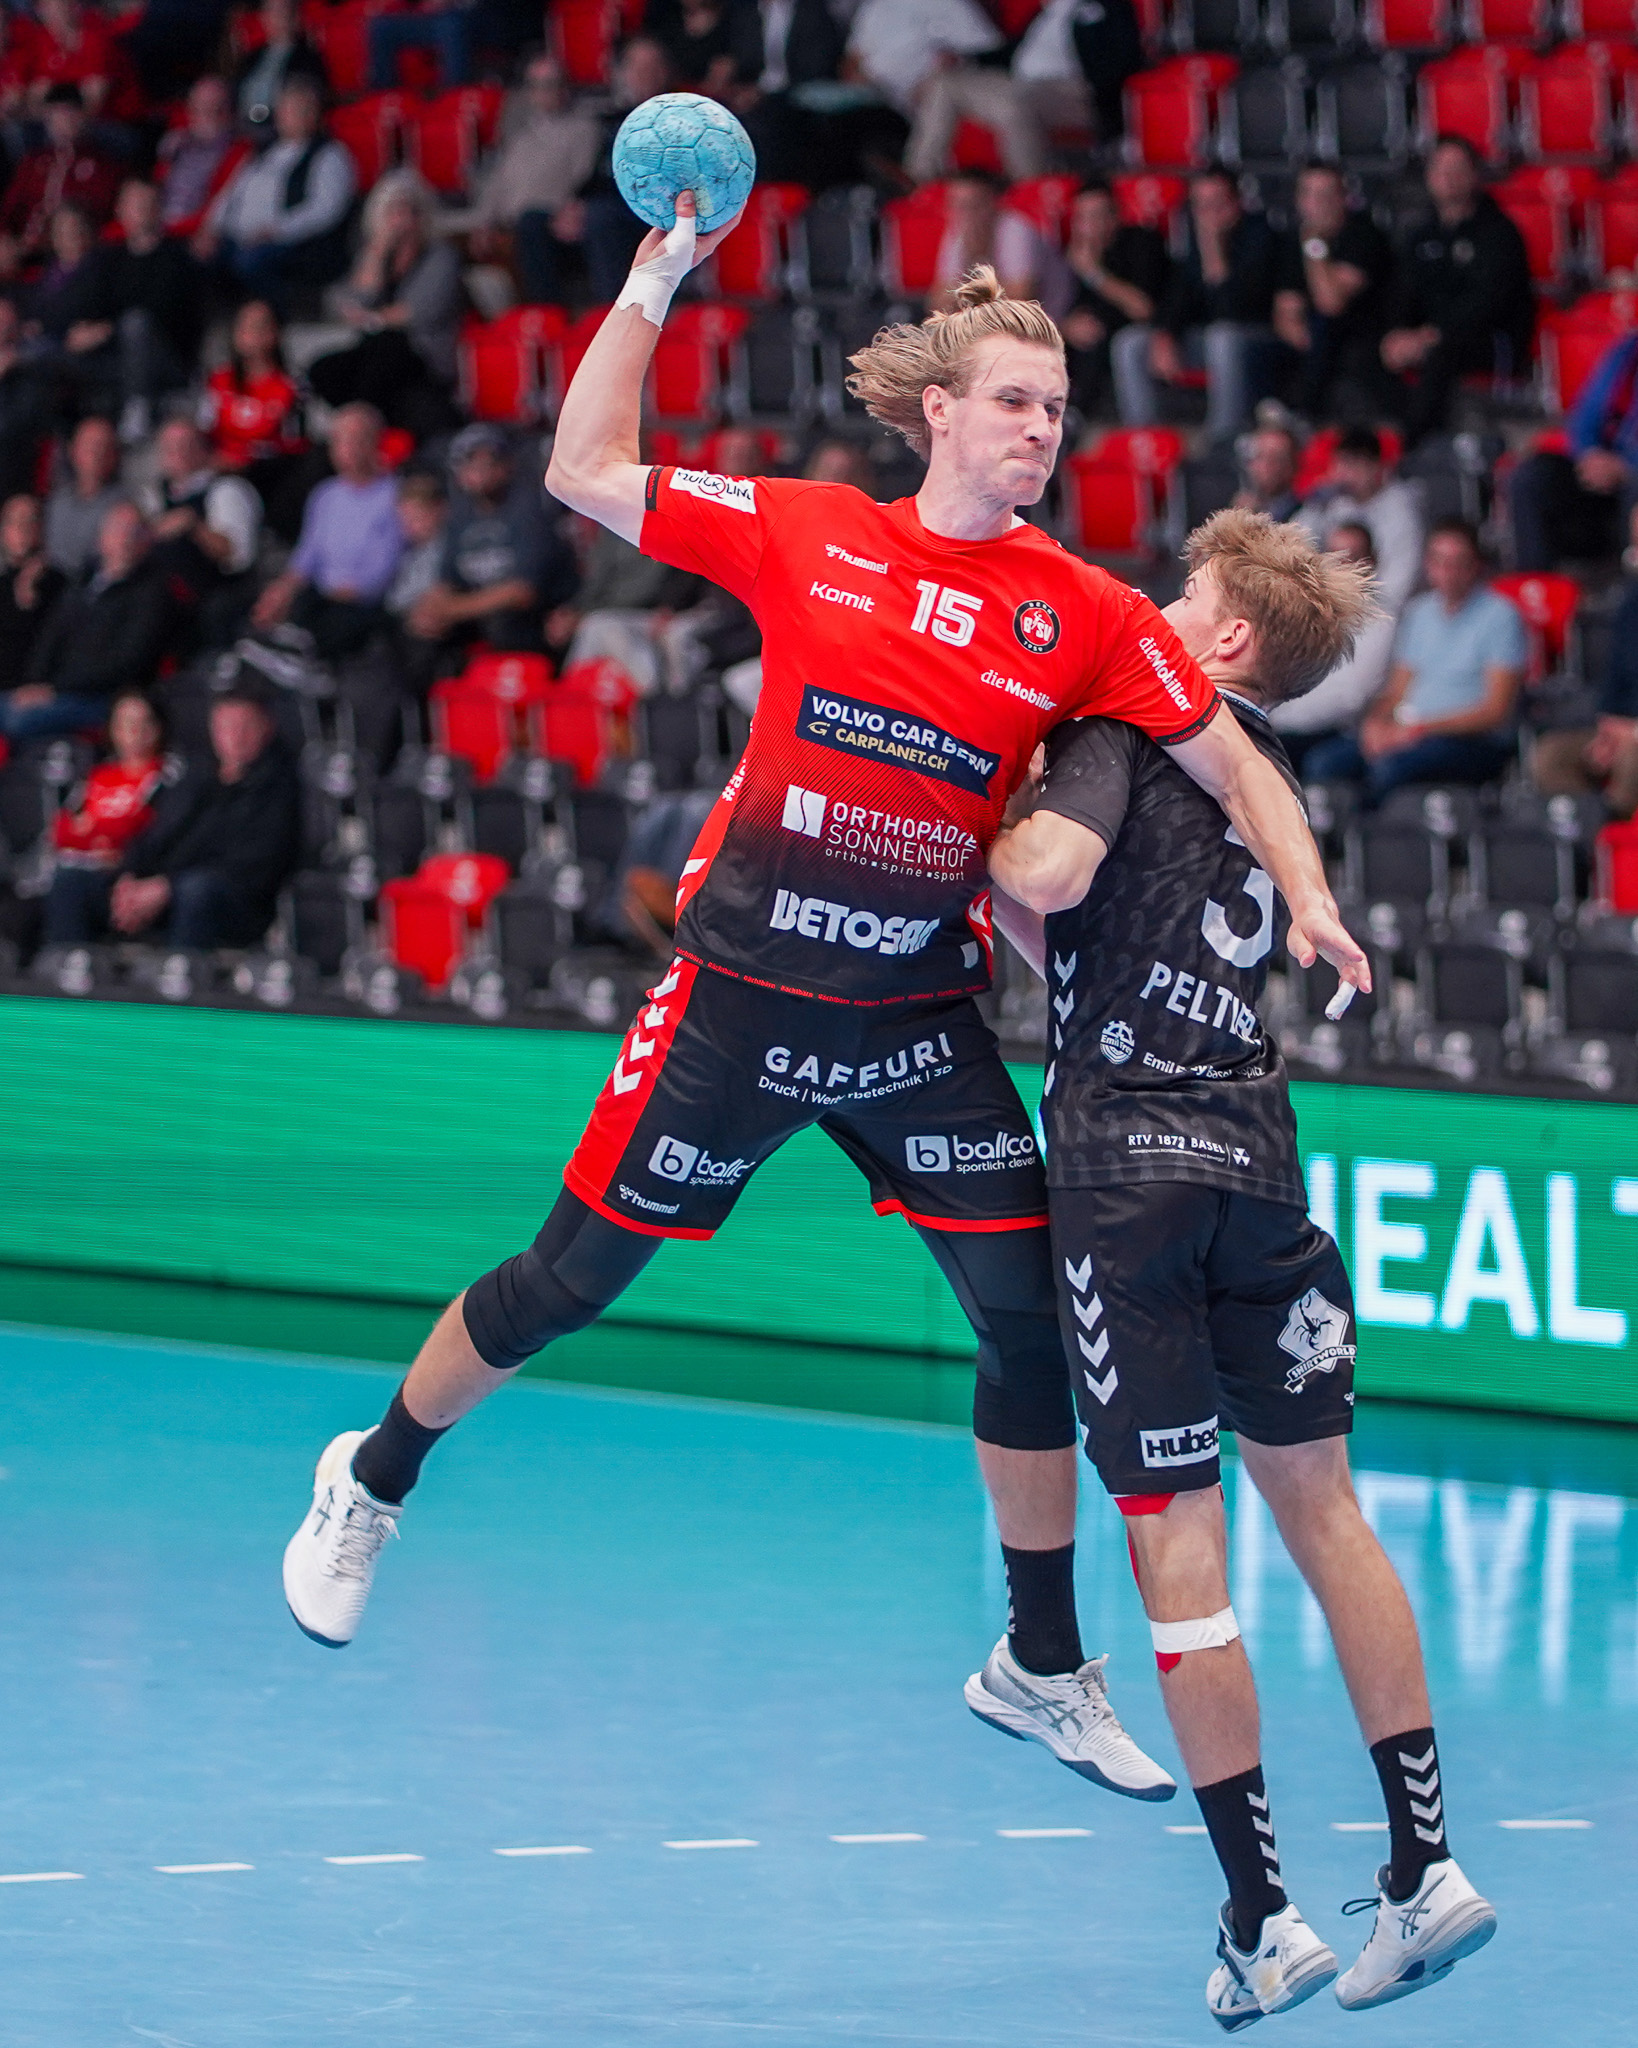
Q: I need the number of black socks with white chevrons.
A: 3